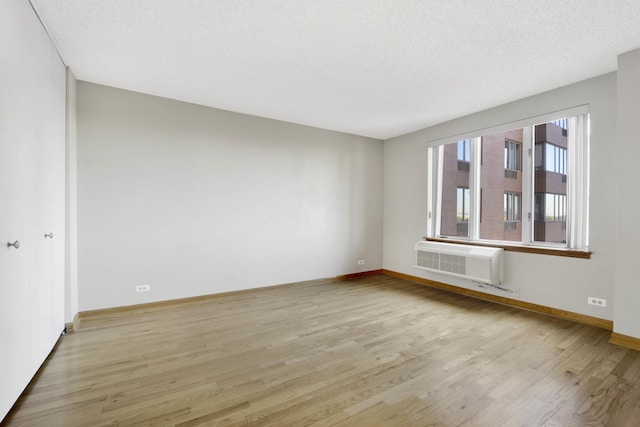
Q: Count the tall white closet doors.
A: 2